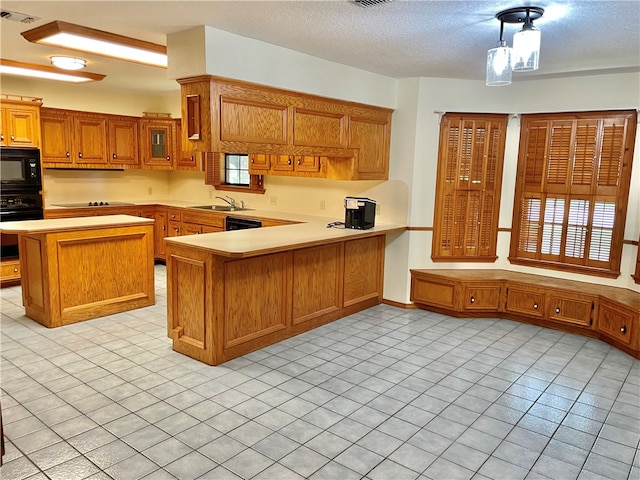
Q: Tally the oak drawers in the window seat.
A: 4